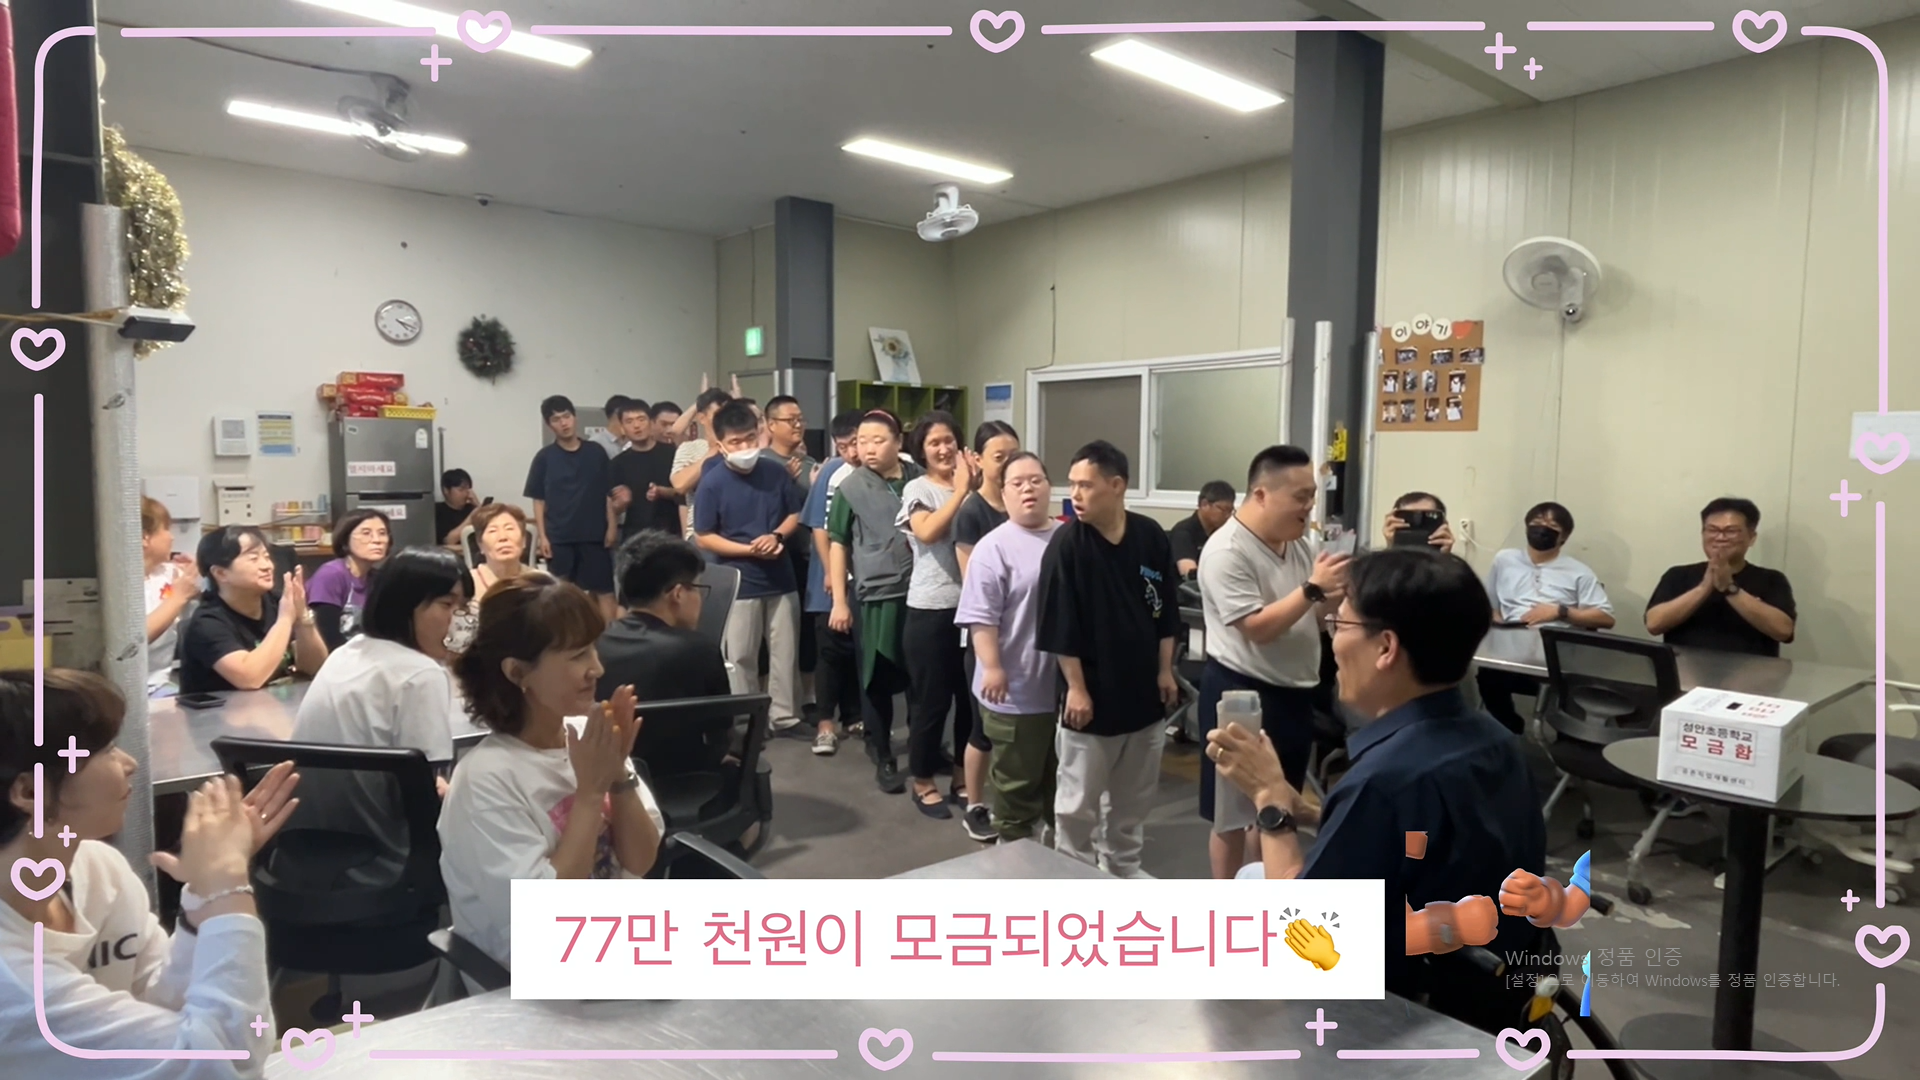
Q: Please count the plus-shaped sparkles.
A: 10